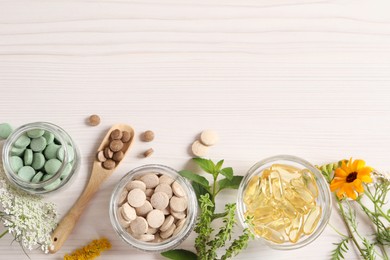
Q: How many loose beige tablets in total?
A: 2